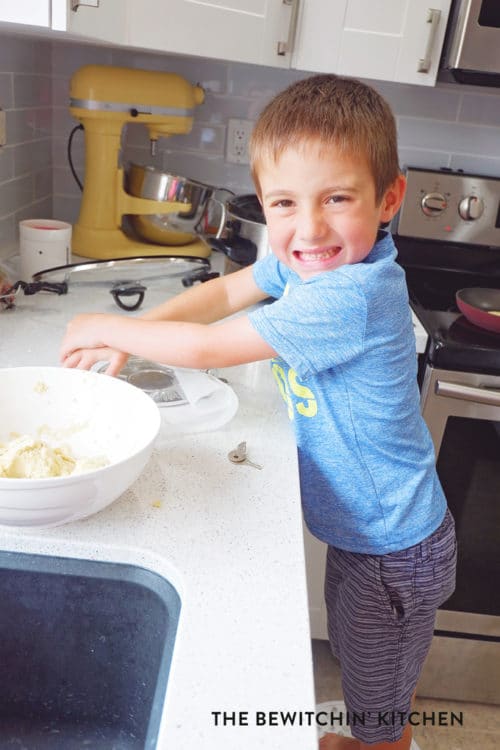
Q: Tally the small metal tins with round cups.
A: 1